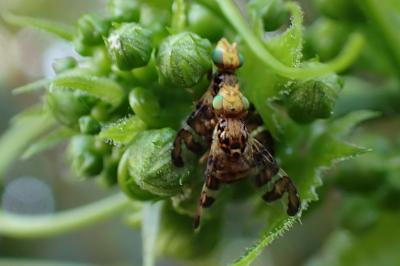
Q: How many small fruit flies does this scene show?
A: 2